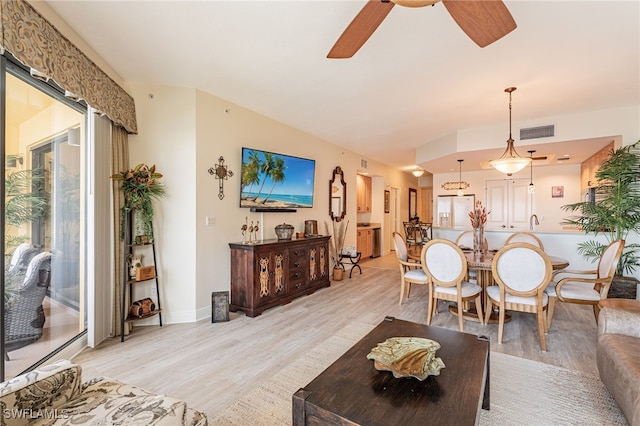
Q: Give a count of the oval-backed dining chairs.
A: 6